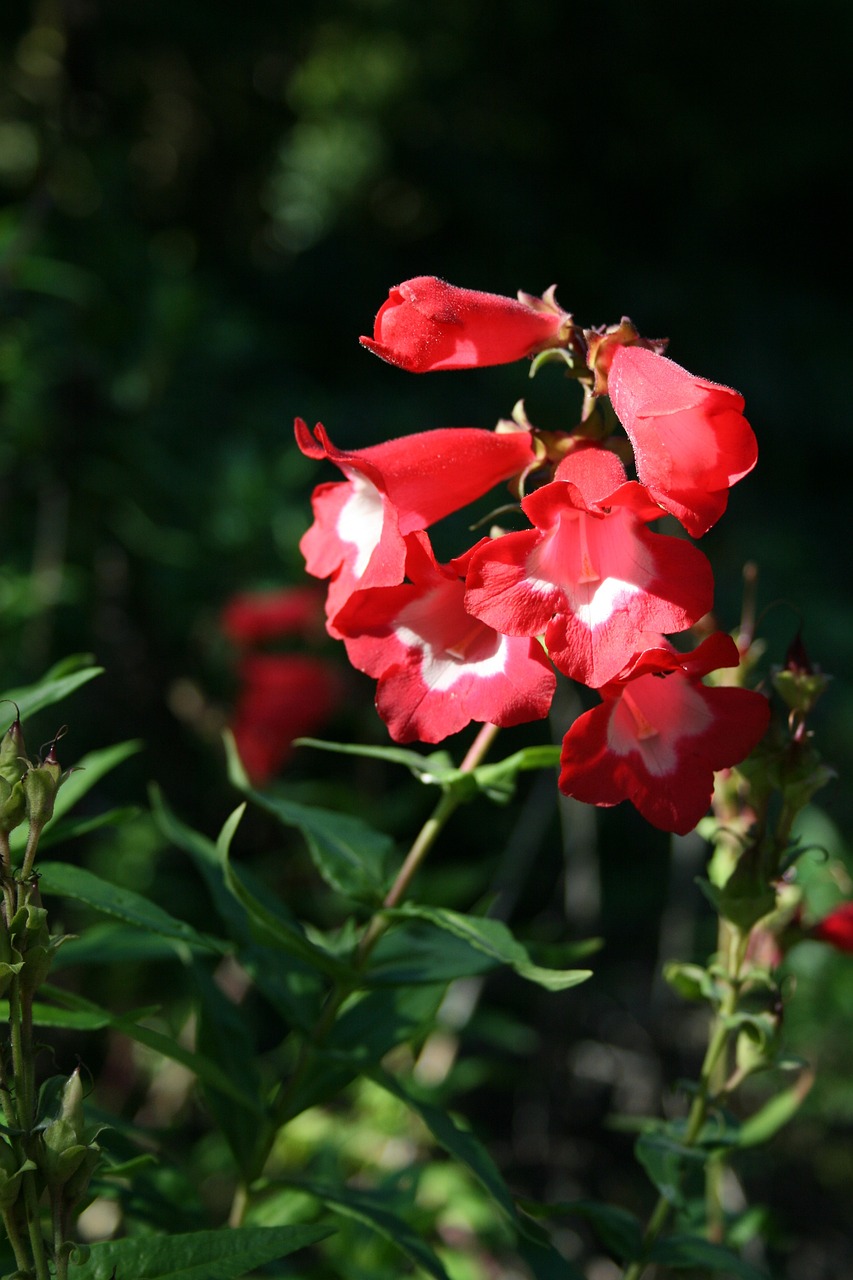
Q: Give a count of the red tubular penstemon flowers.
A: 6